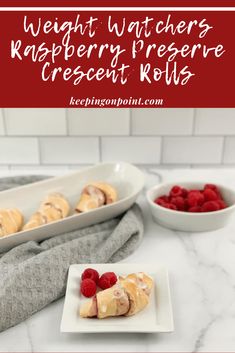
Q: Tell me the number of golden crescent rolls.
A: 4